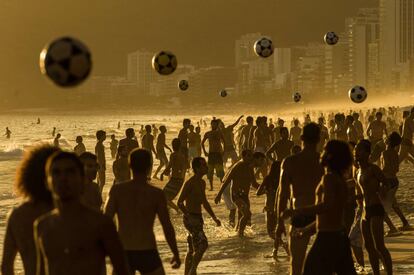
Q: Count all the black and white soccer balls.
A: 8